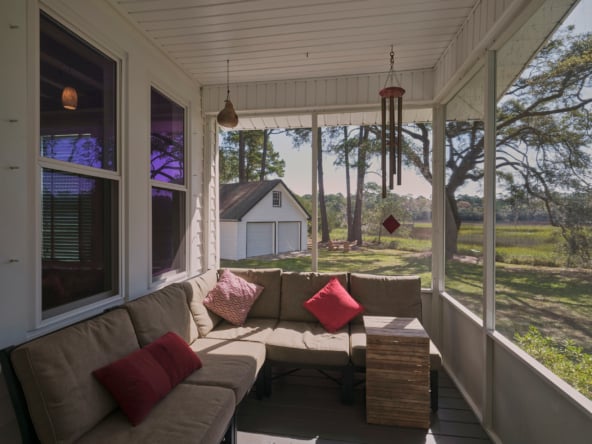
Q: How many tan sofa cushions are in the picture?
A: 11